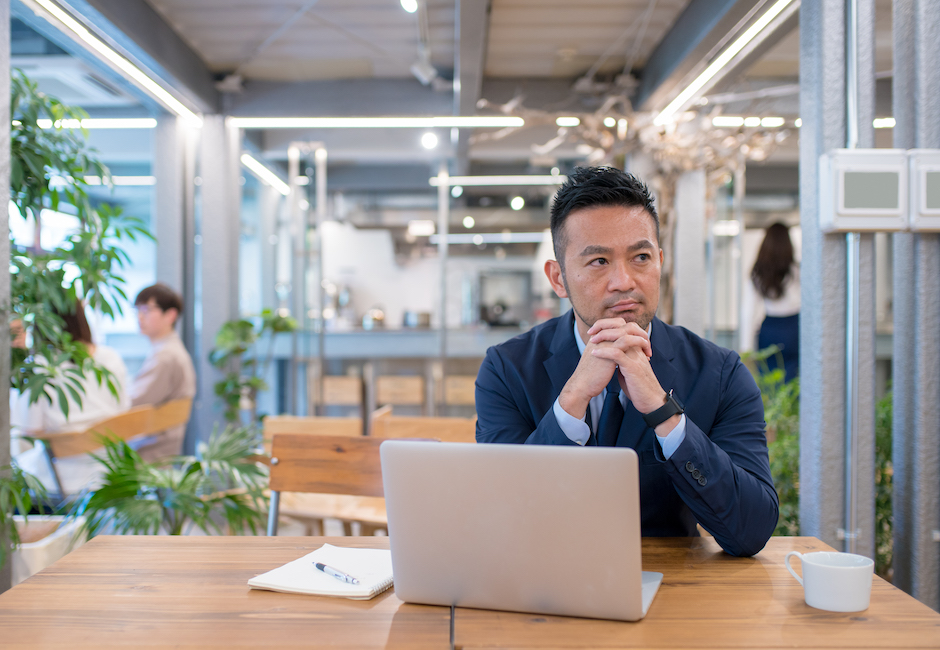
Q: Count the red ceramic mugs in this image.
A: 0